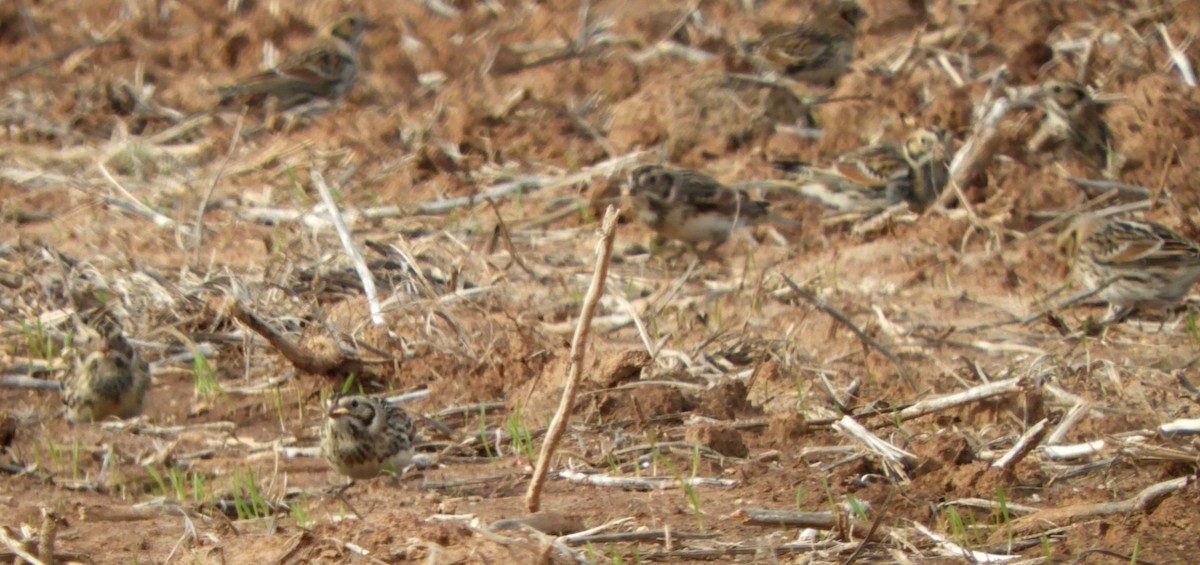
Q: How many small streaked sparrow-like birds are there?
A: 8